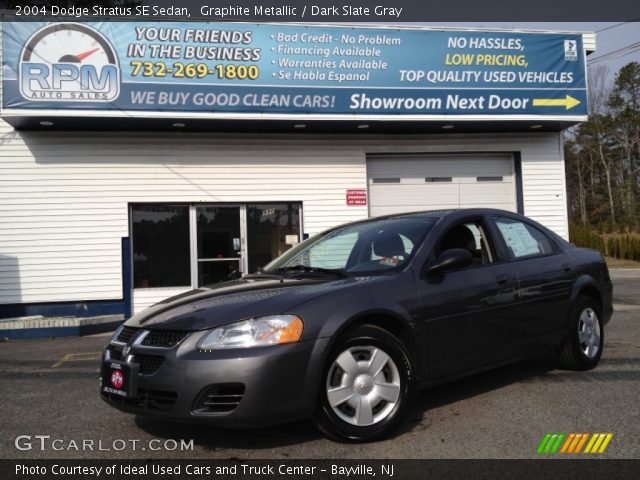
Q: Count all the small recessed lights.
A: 6